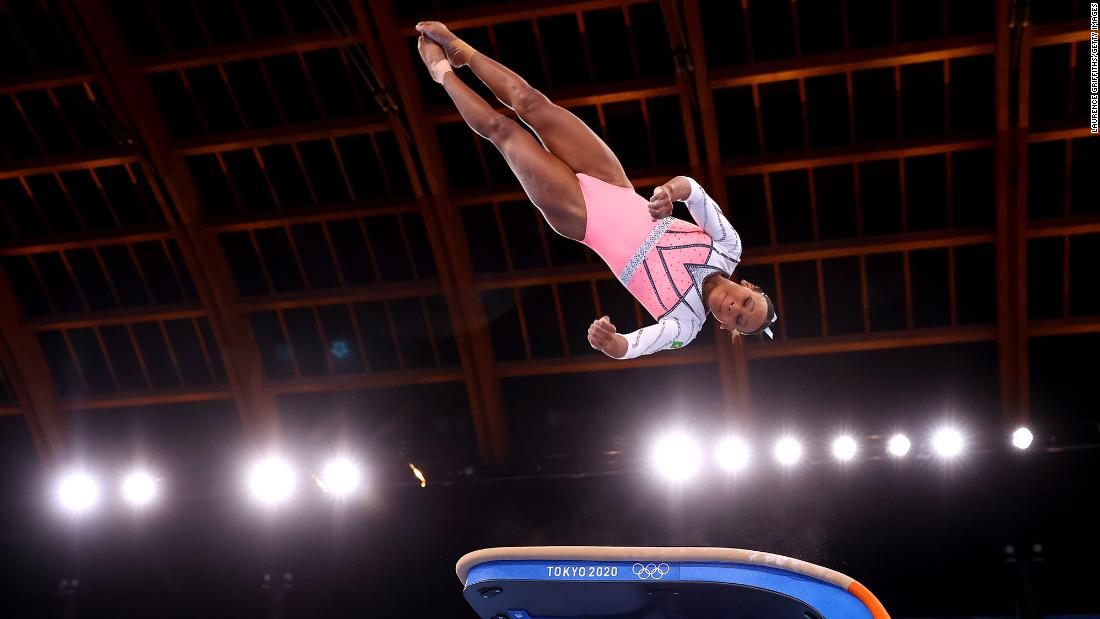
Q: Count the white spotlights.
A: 11